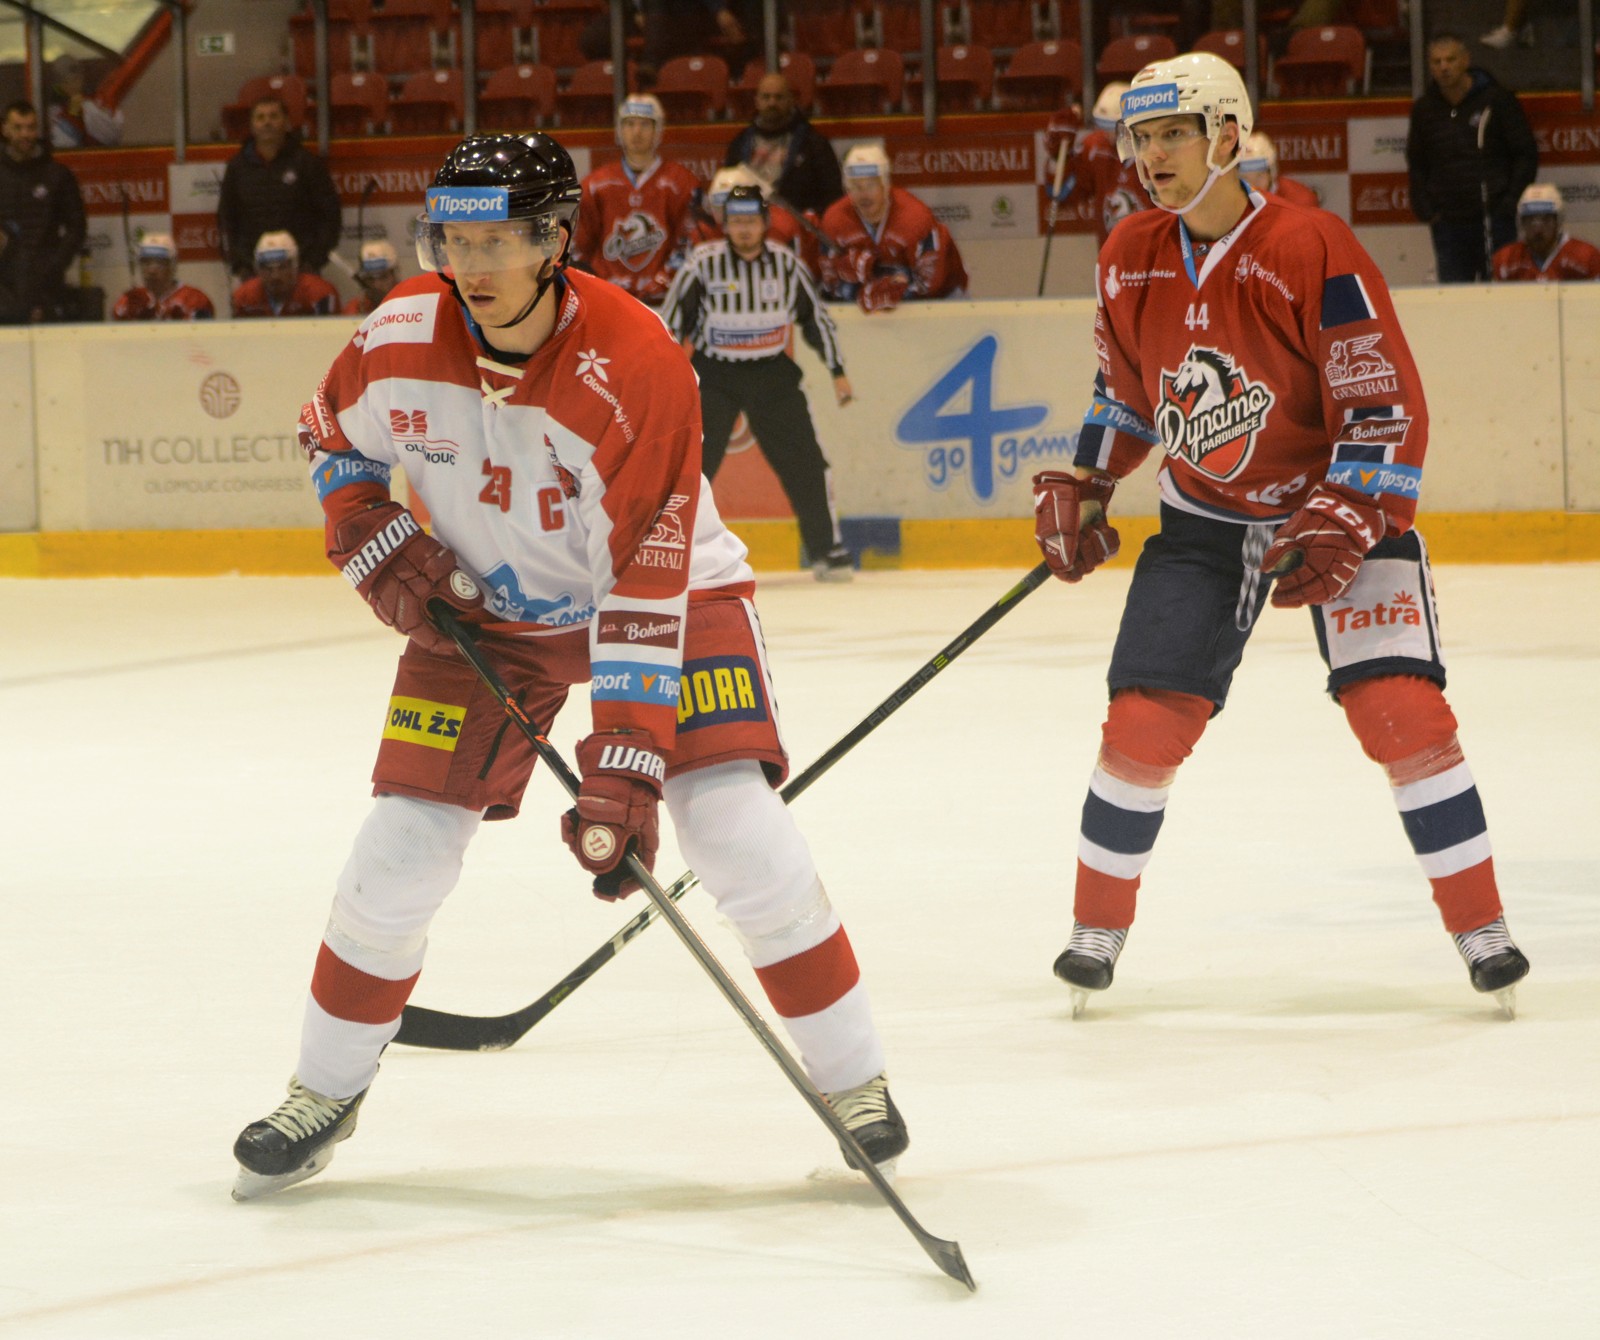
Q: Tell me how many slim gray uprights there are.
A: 11